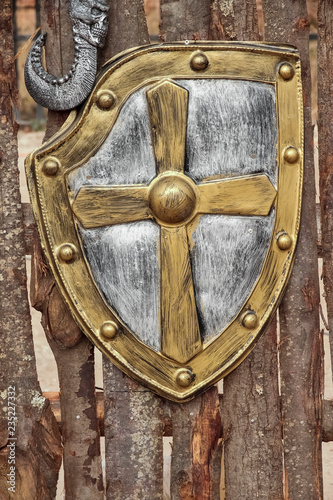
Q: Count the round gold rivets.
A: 10